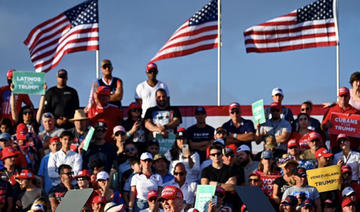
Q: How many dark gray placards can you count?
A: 2